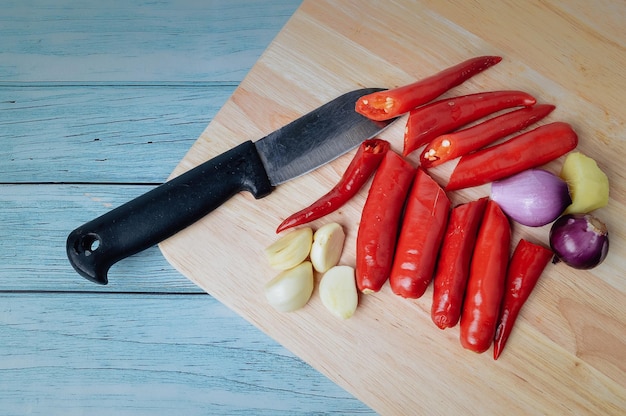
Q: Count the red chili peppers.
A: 10